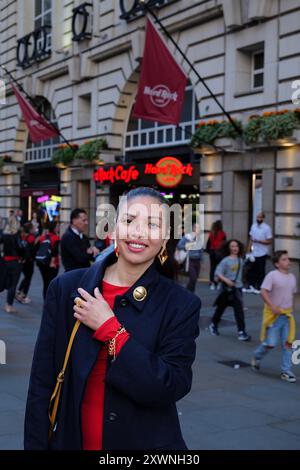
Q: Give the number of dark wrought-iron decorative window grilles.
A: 3